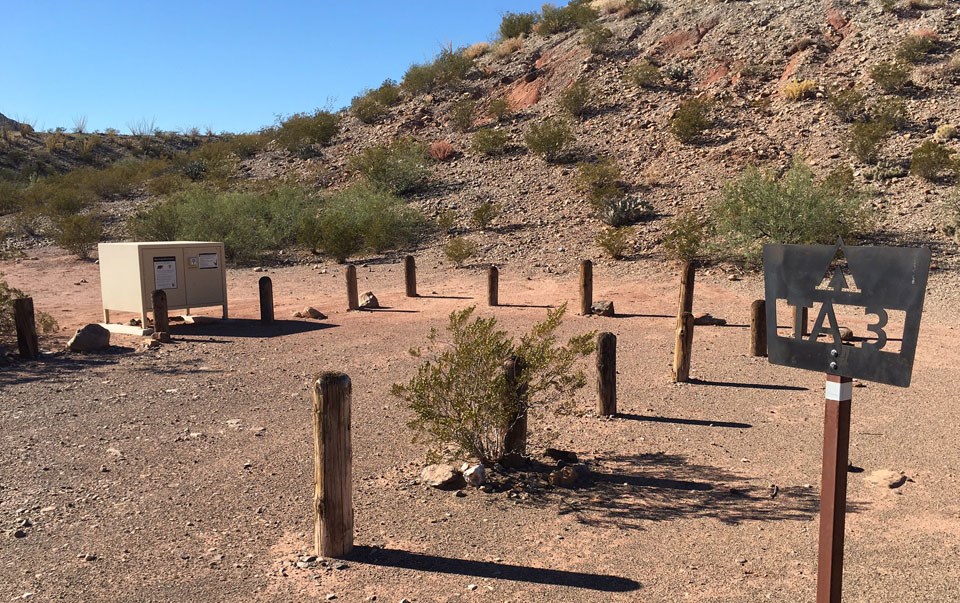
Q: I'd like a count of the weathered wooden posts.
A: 14